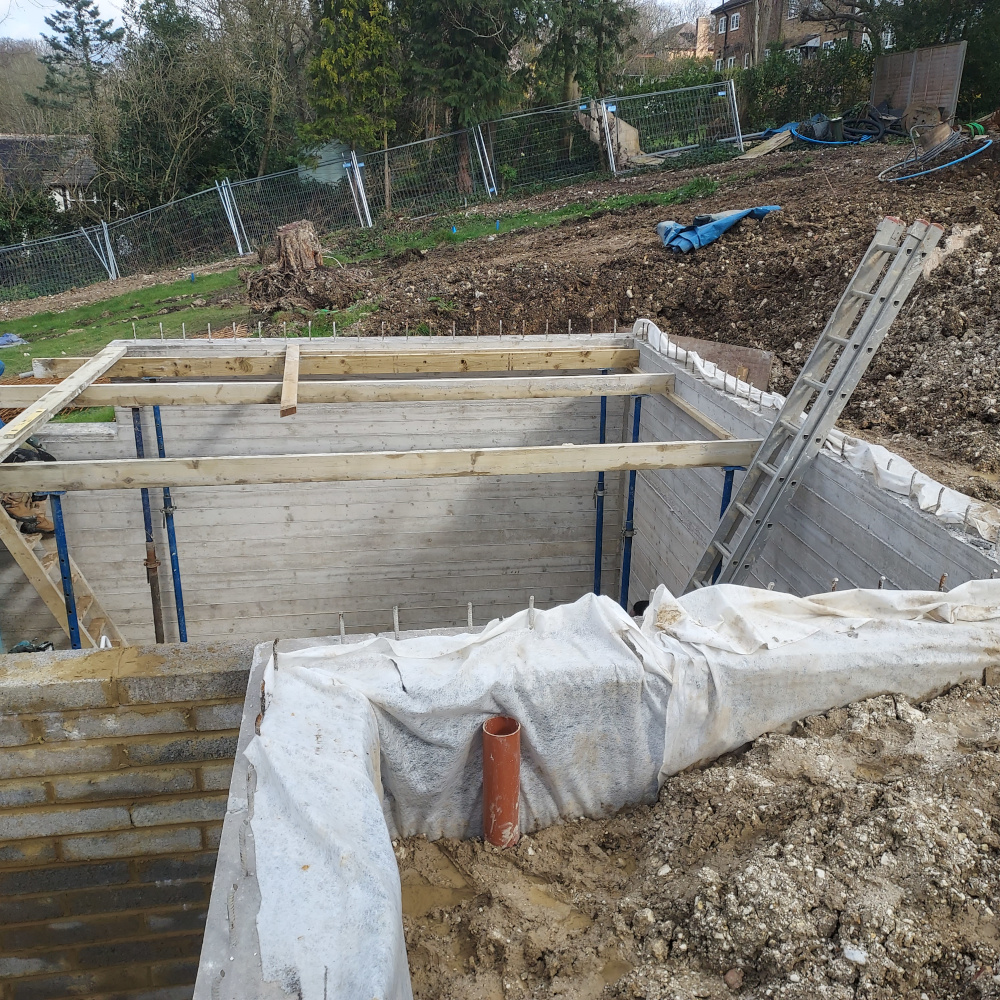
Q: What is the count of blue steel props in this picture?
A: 6